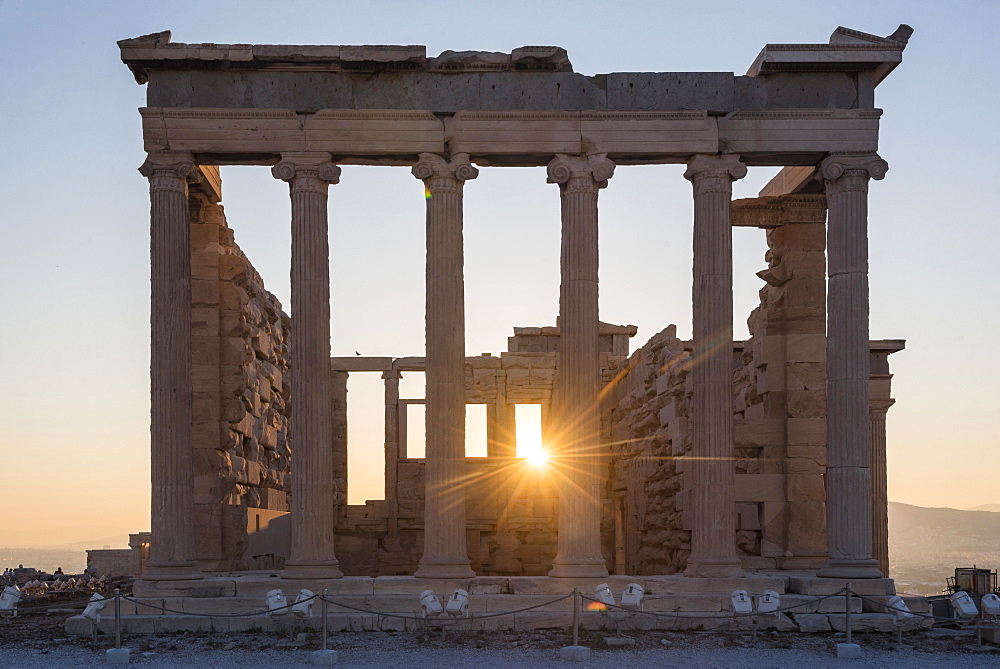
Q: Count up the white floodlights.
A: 13